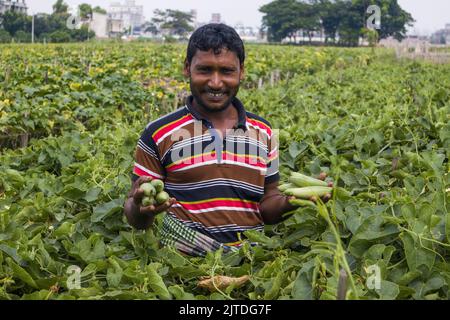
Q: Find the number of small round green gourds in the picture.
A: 4